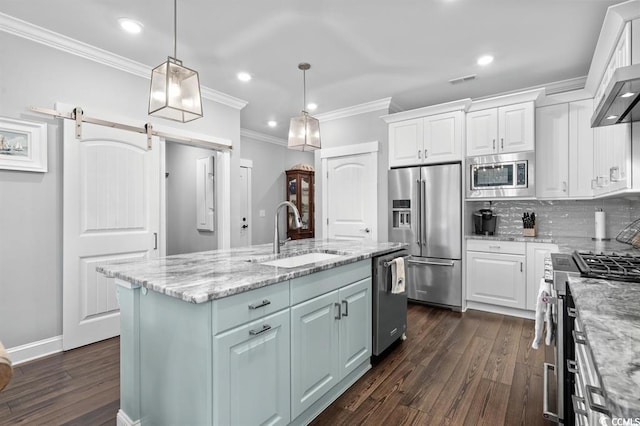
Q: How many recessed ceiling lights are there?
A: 5